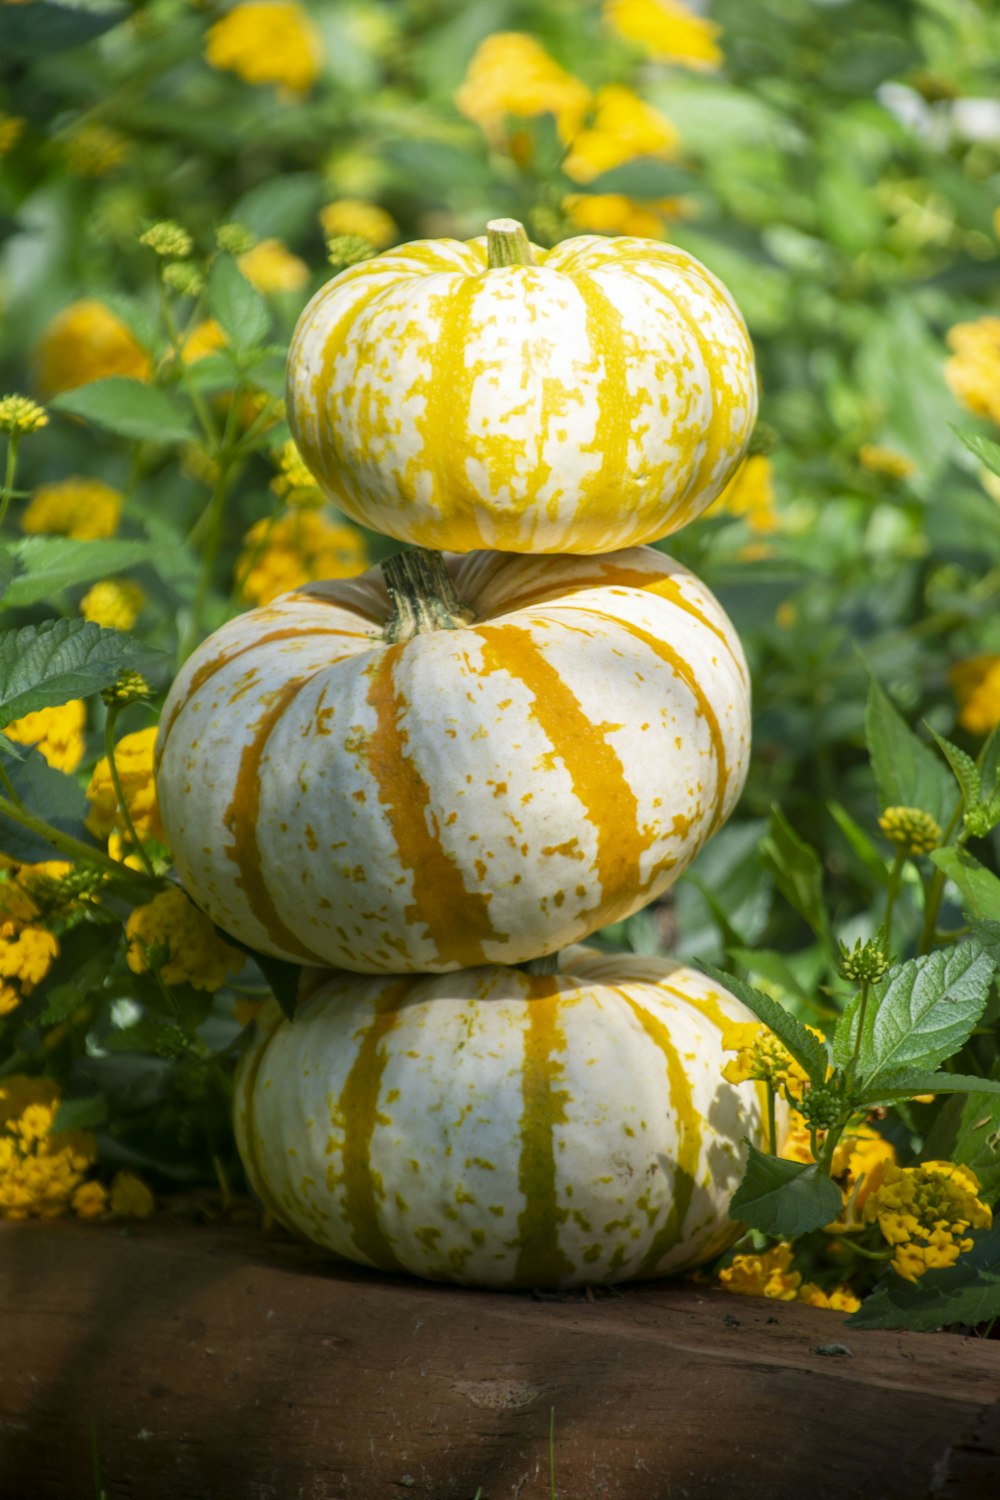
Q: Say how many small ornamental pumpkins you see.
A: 3